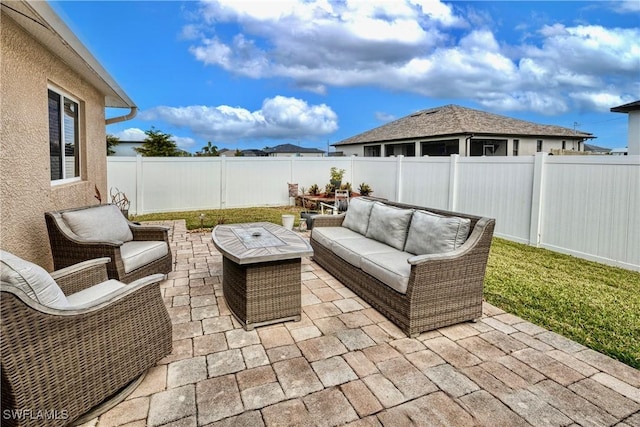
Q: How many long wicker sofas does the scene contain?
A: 1